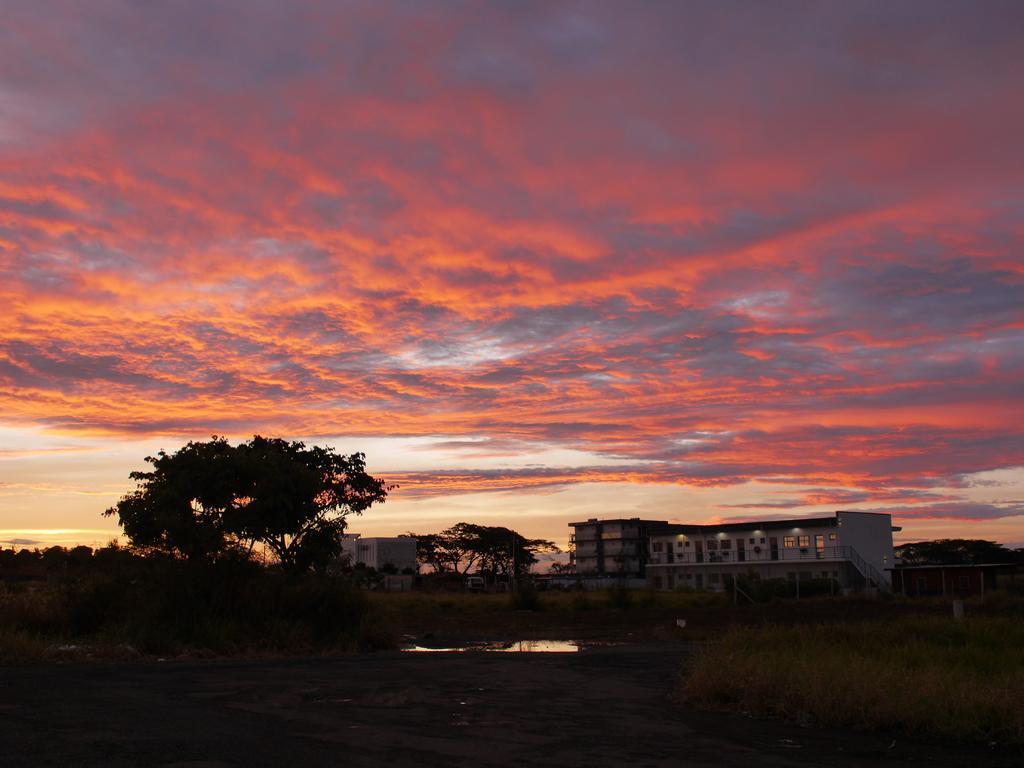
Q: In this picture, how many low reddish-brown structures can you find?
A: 1